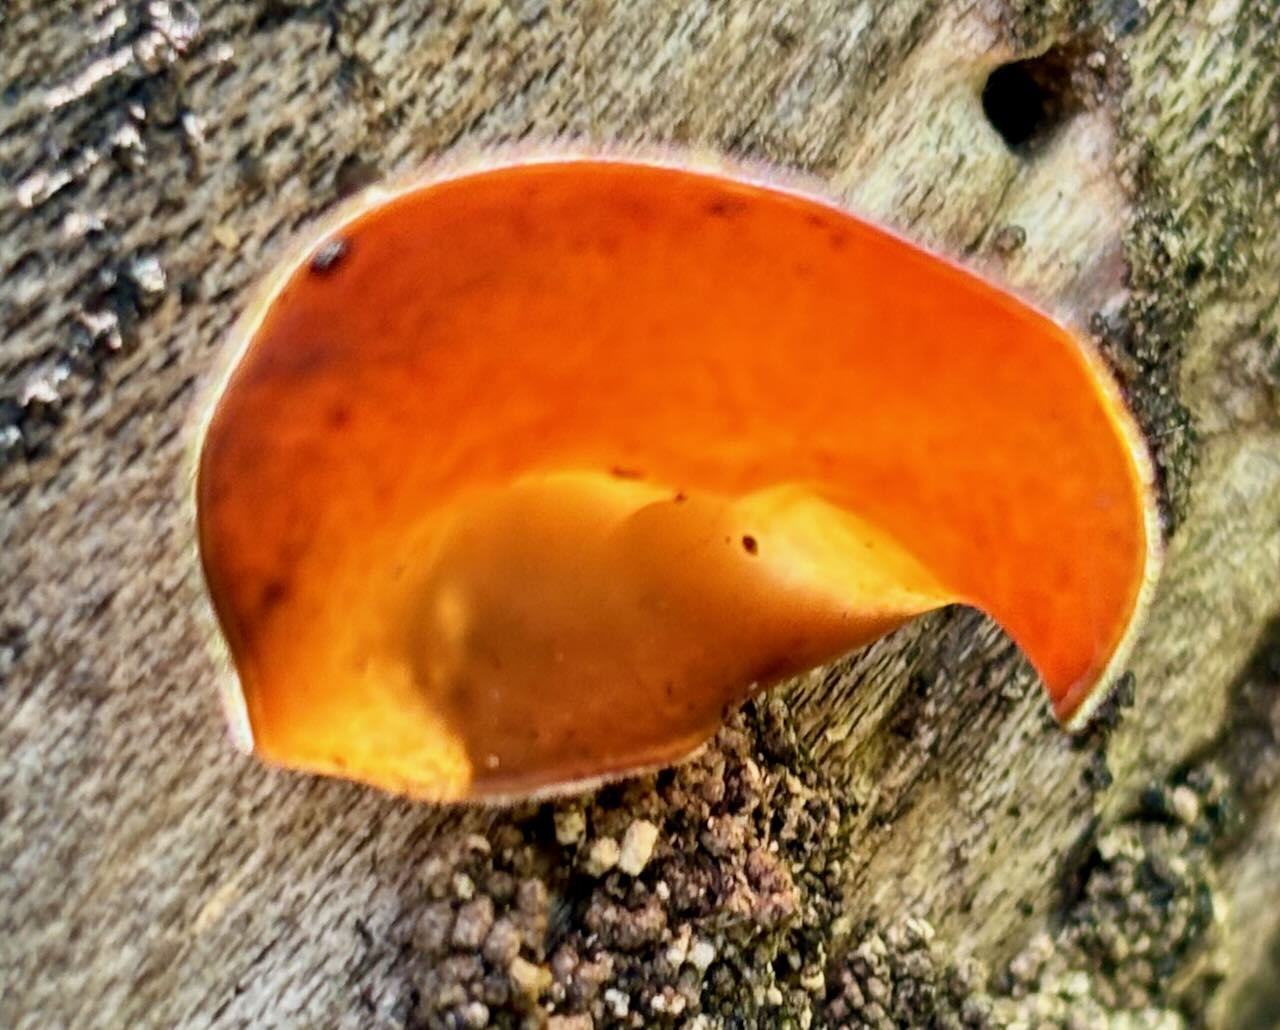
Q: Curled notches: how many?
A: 1